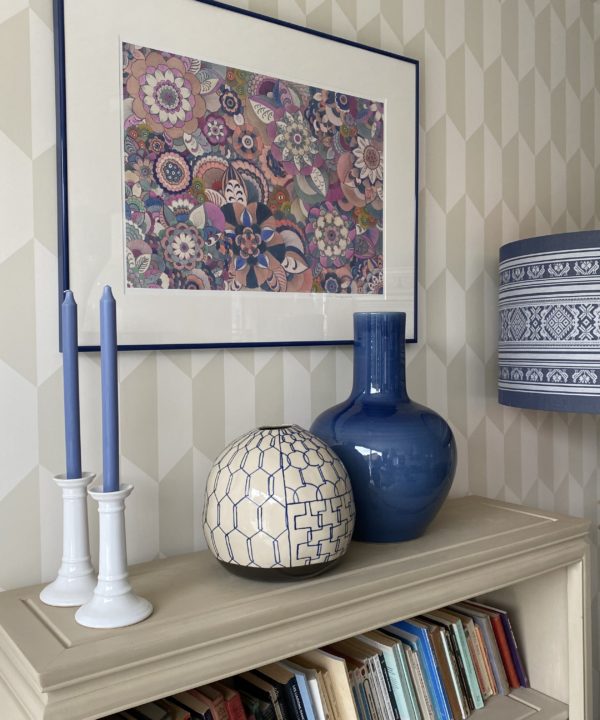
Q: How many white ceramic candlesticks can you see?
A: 2